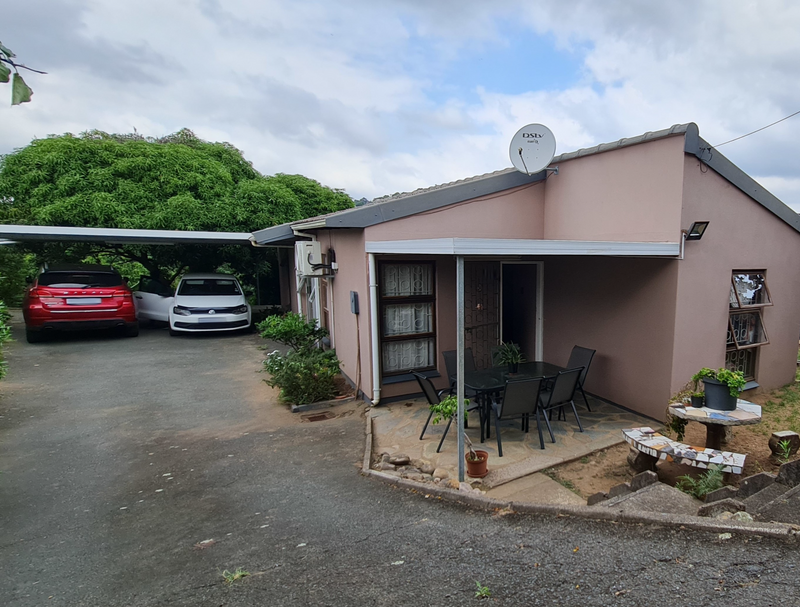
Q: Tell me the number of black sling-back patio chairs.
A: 6